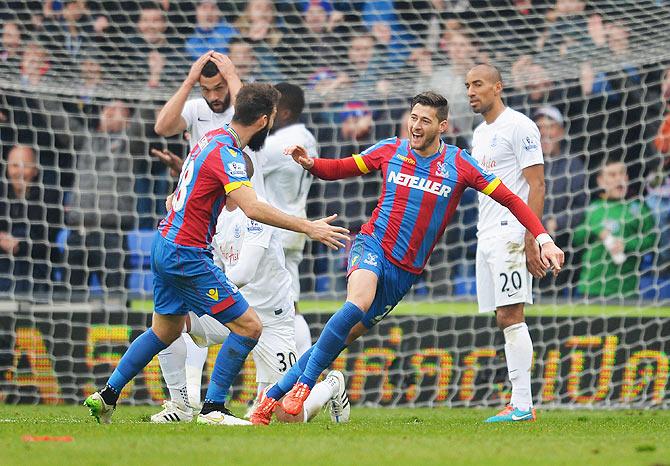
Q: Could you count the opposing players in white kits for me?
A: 4